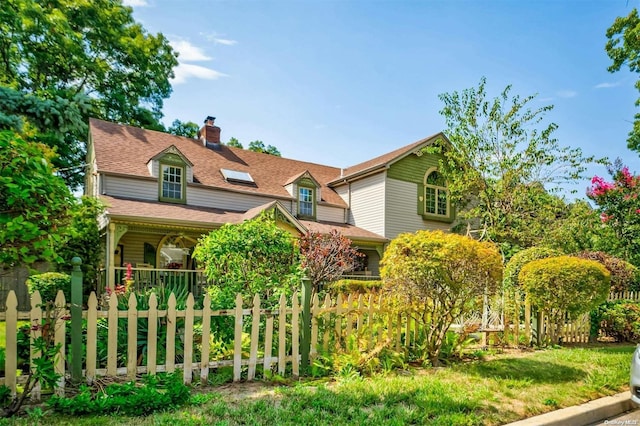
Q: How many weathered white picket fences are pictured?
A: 1